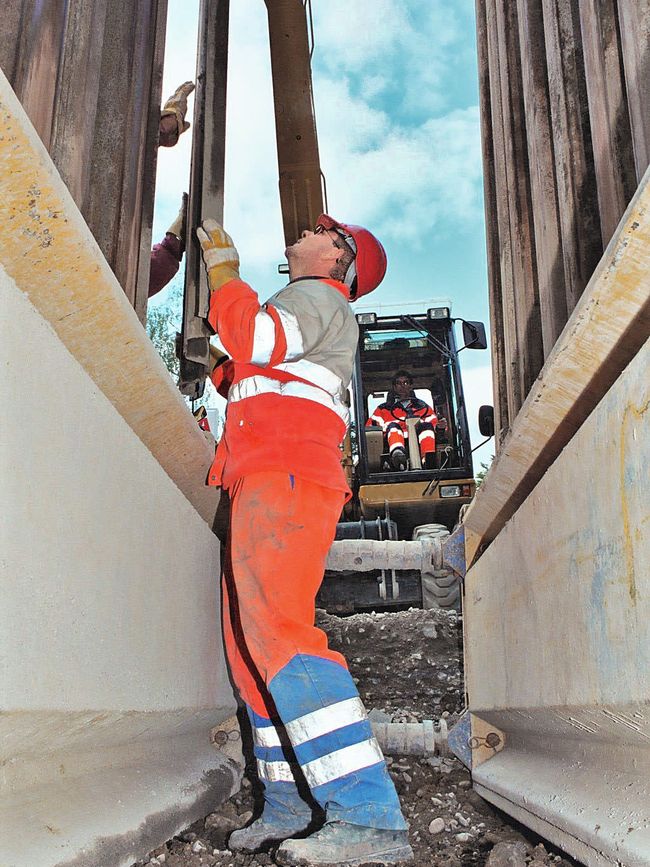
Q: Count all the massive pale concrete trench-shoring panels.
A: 2